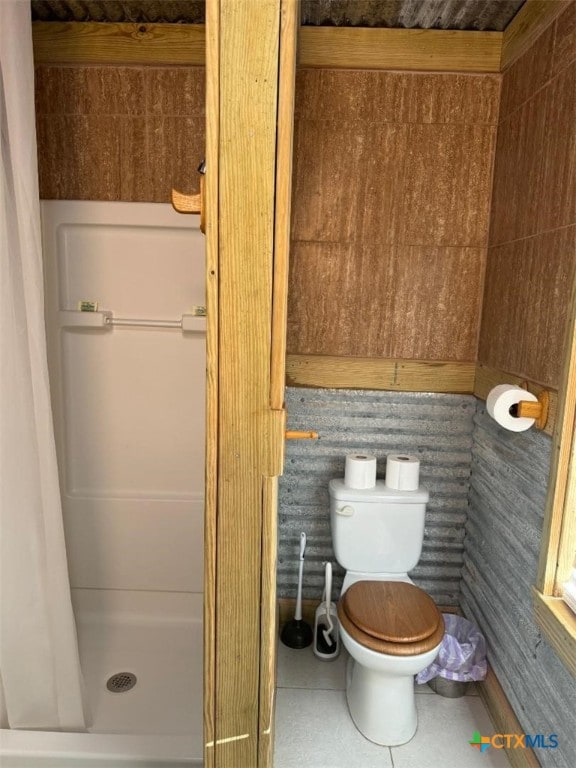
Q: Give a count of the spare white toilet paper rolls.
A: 2